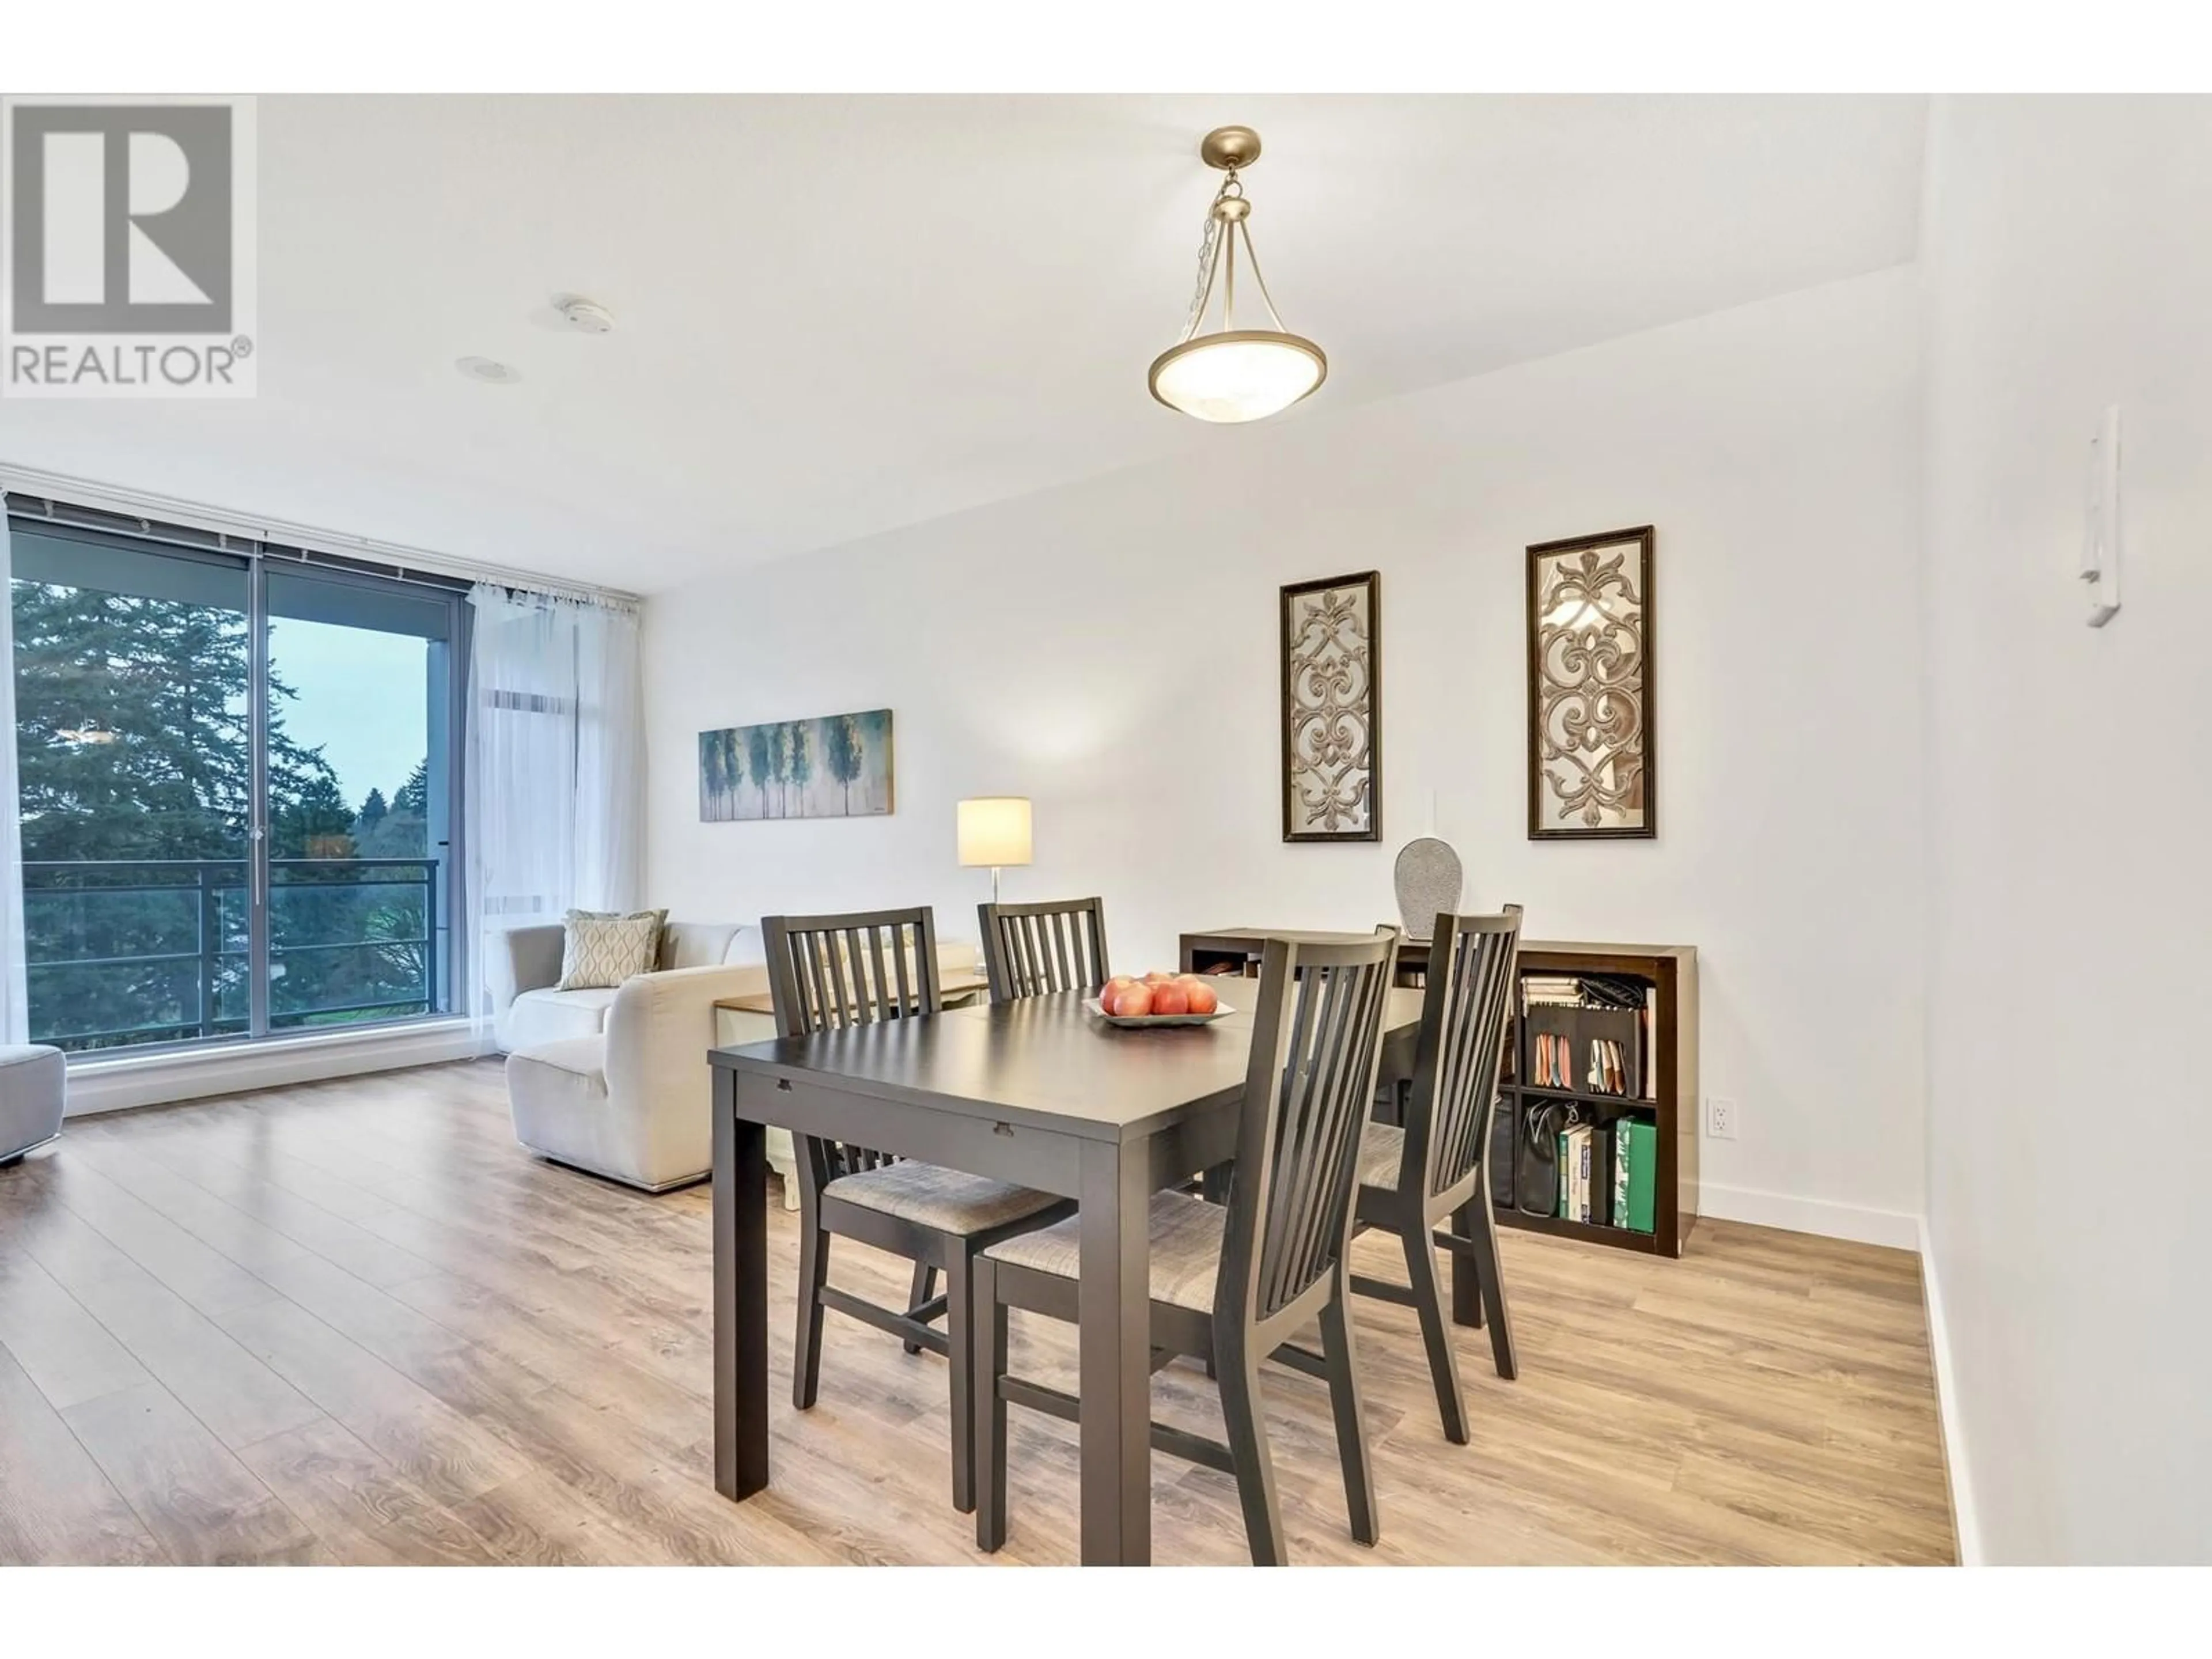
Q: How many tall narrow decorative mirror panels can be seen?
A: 2